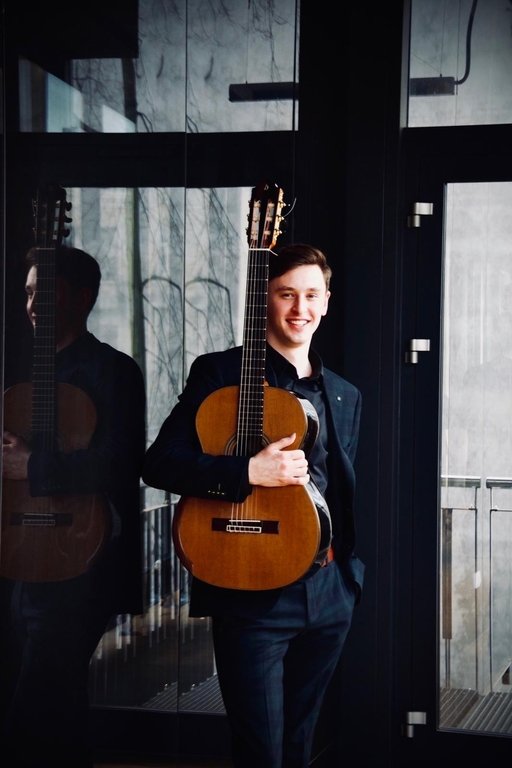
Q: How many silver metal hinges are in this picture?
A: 3